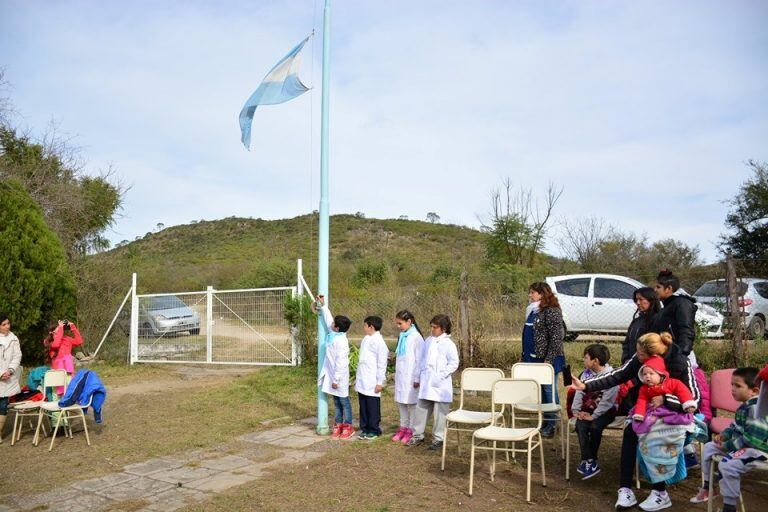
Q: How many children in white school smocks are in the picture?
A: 4